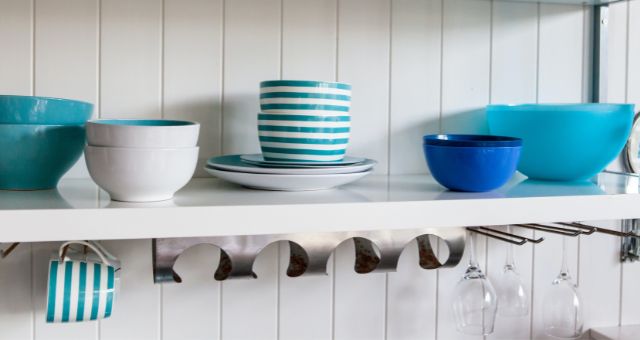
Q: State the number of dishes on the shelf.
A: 12